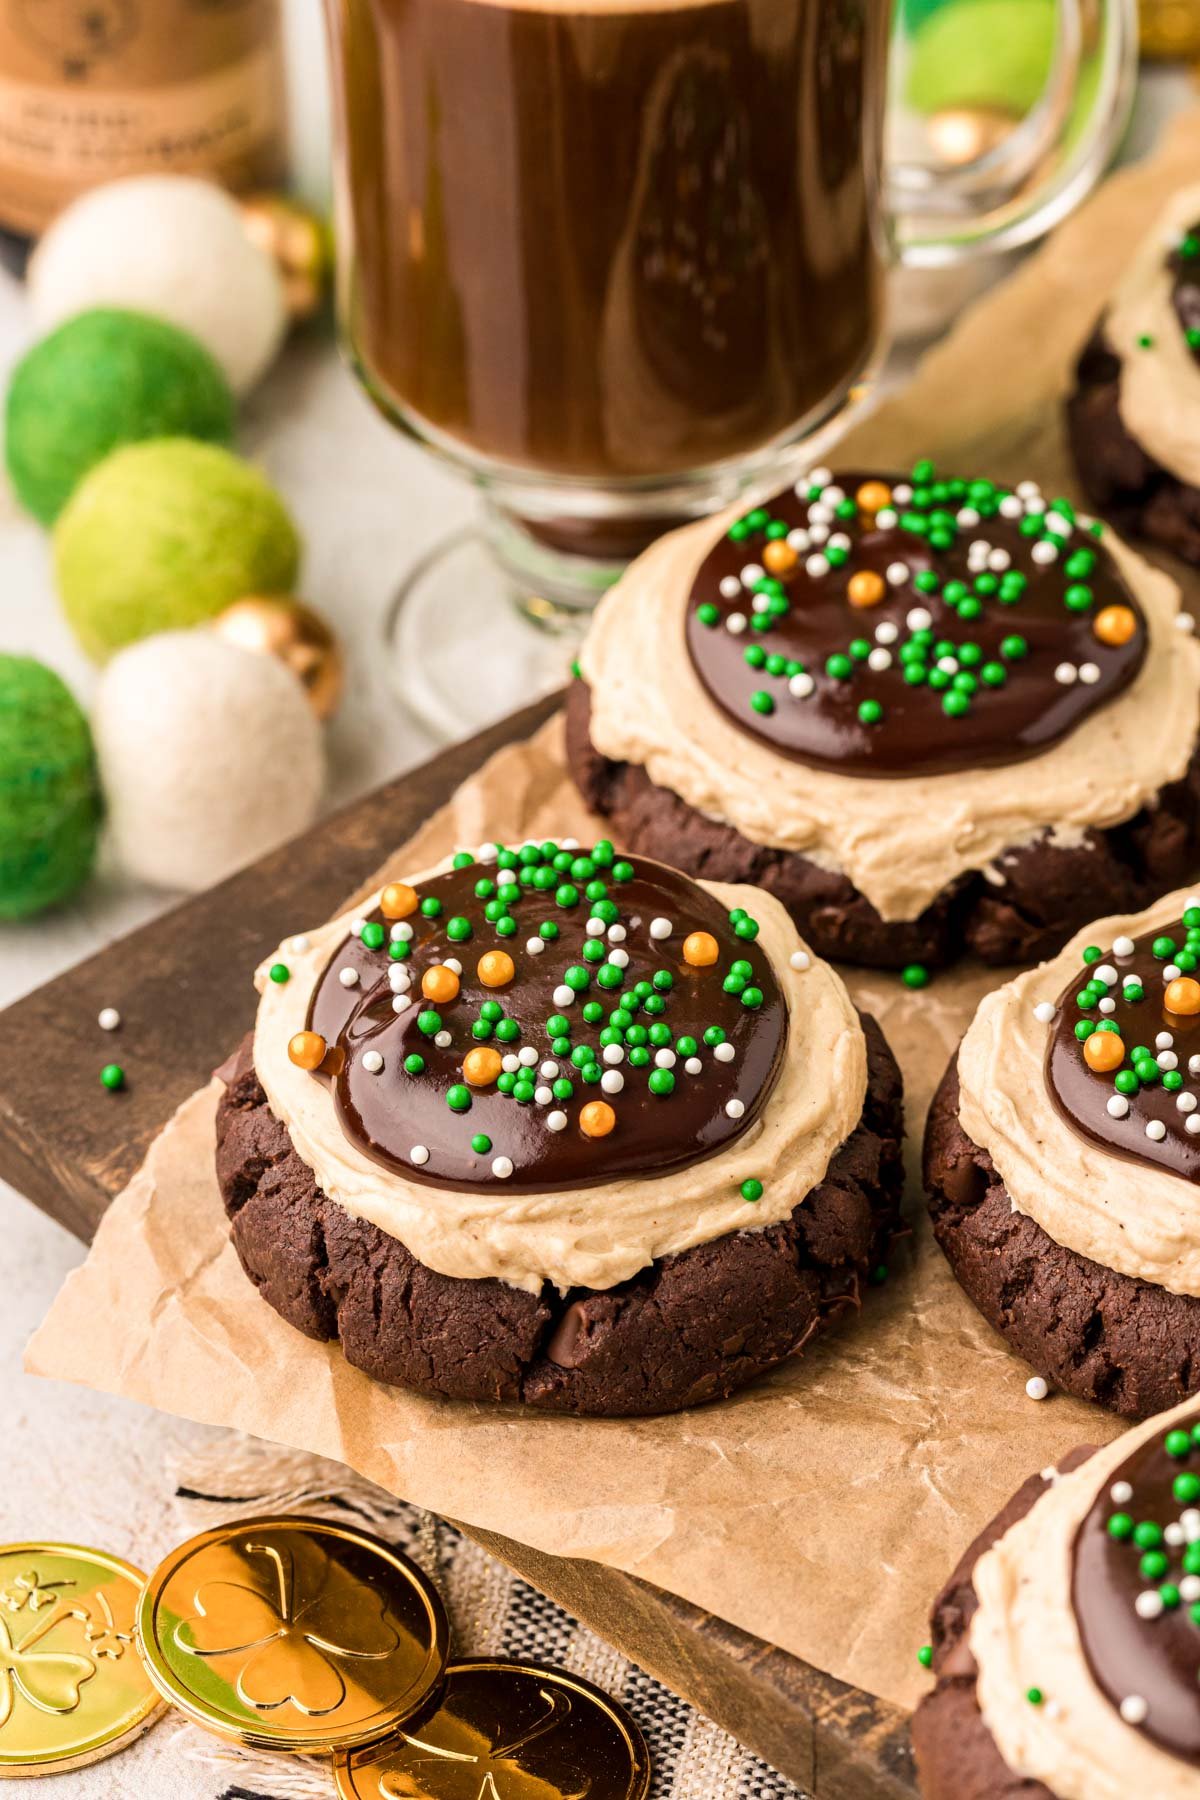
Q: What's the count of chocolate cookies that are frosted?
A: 5